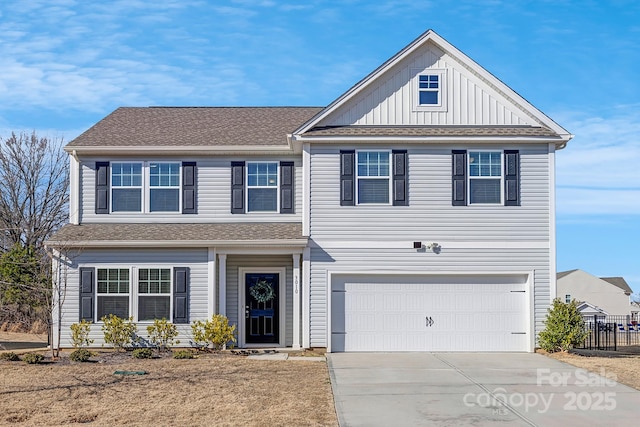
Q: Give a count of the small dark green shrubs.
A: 5